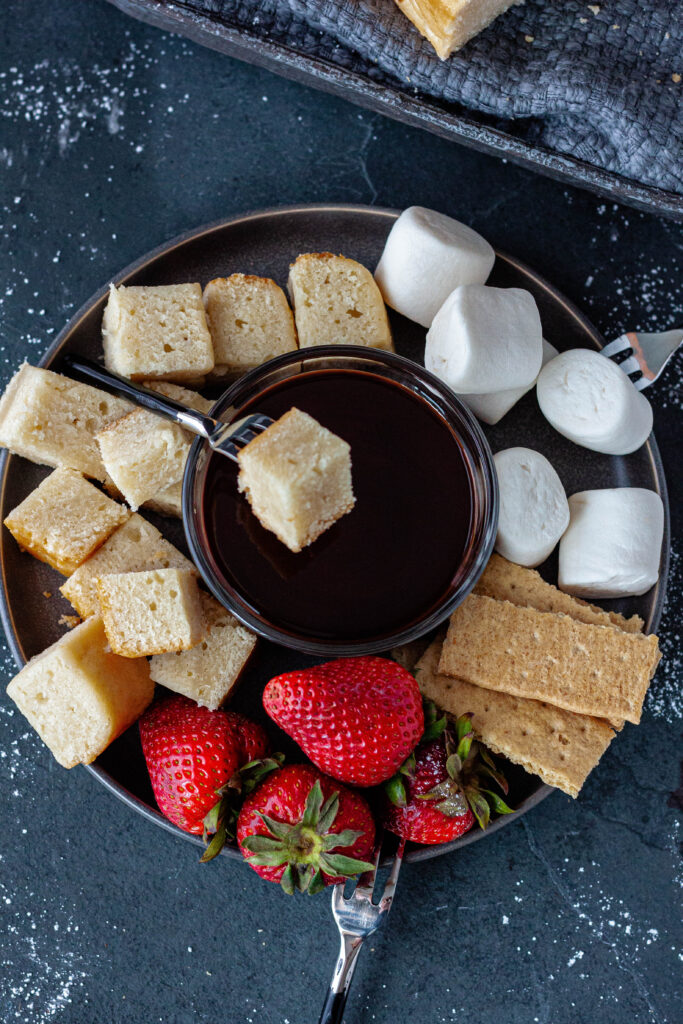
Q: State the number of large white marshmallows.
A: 6